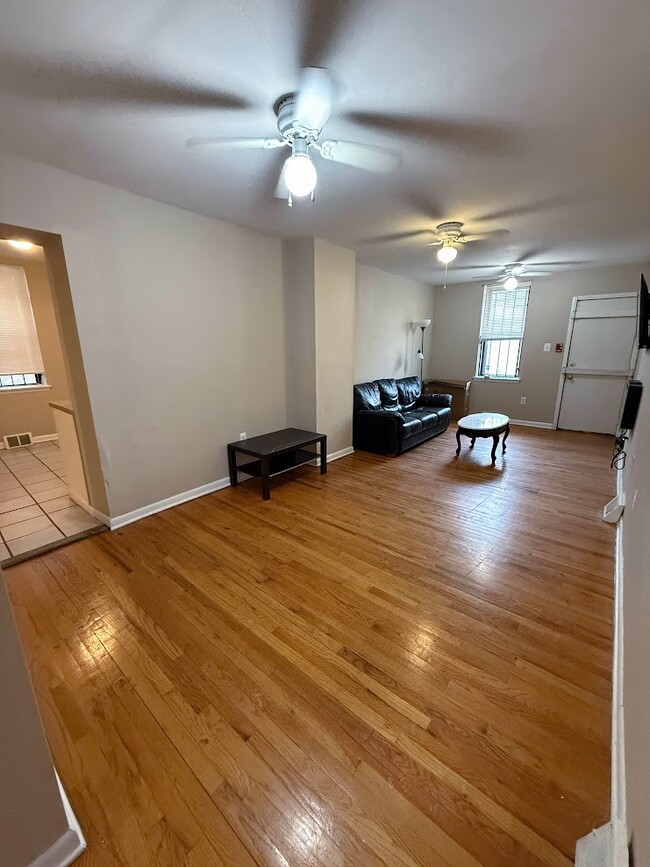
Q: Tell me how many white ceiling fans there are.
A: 3